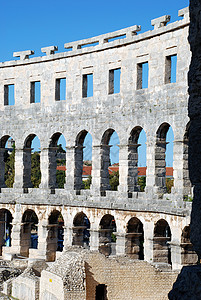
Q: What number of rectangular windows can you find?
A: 7